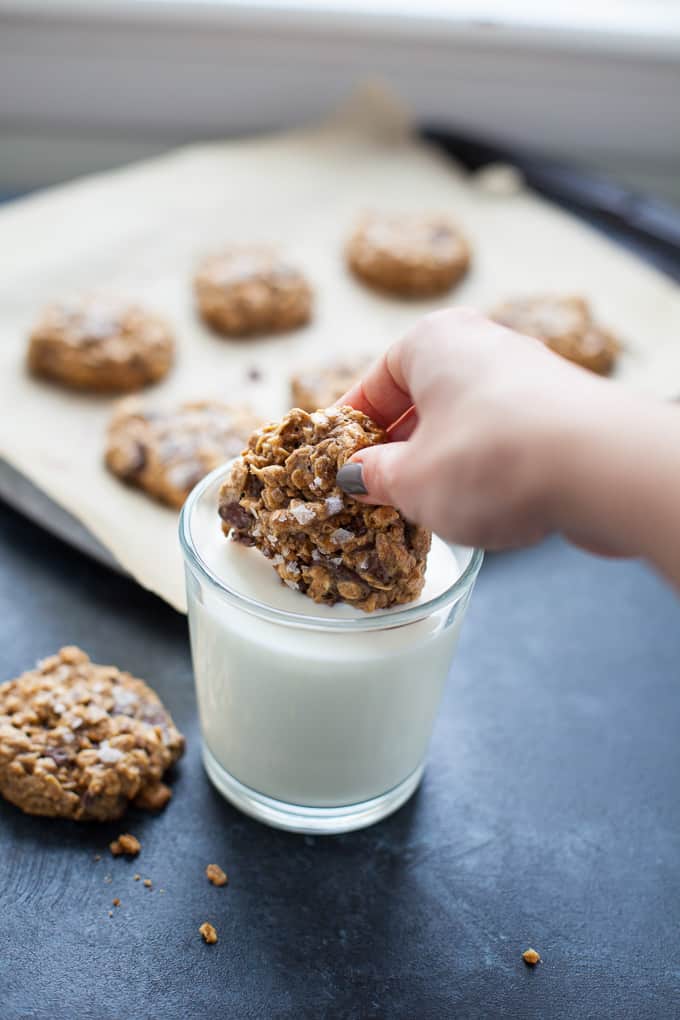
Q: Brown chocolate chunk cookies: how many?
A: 8